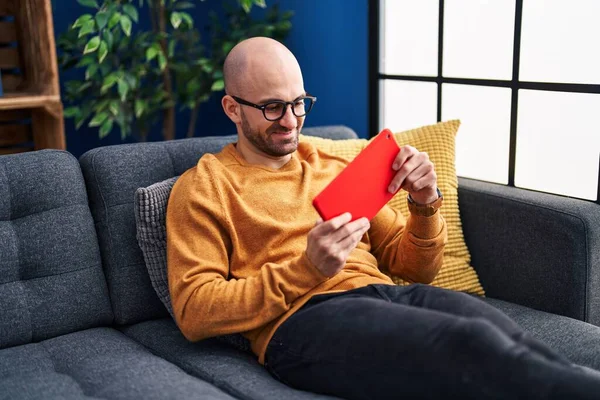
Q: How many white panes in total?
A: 6